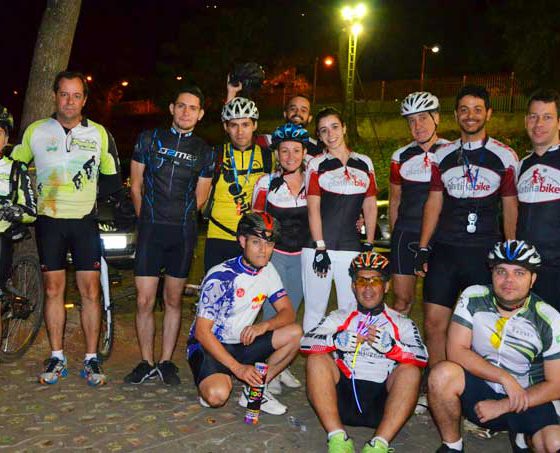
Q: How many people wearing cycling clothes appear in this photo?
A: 13